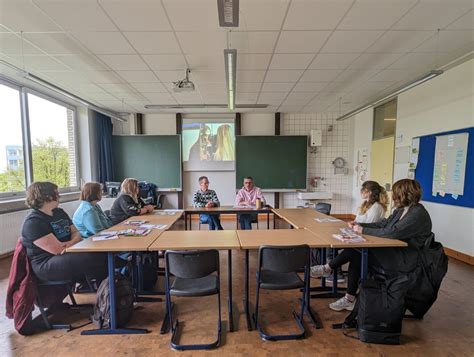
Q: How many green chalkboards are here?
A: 2